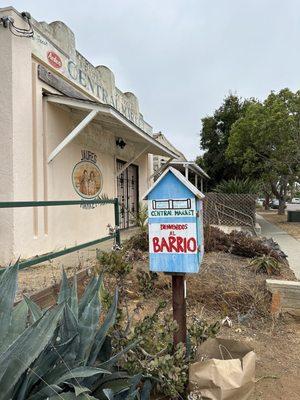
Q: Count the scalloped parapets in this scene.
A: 3